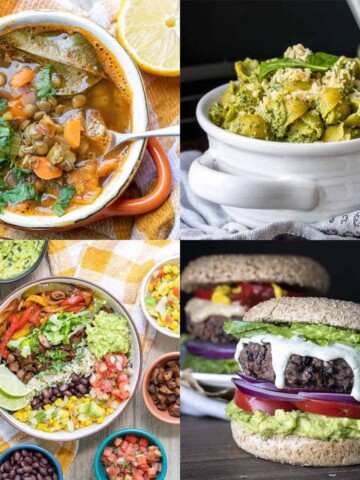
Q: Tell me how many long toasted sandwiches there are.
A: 0